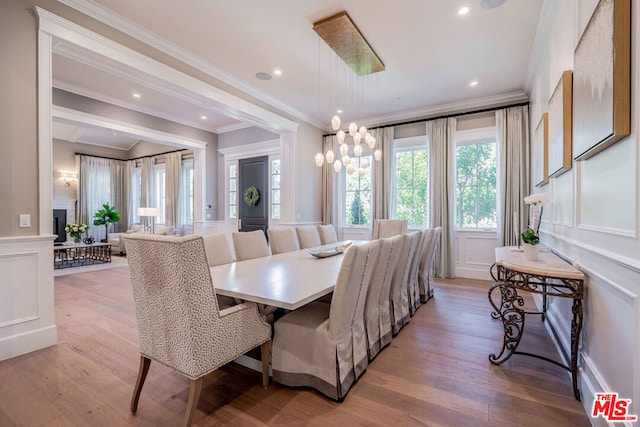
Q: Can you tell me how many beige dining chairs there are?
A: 12